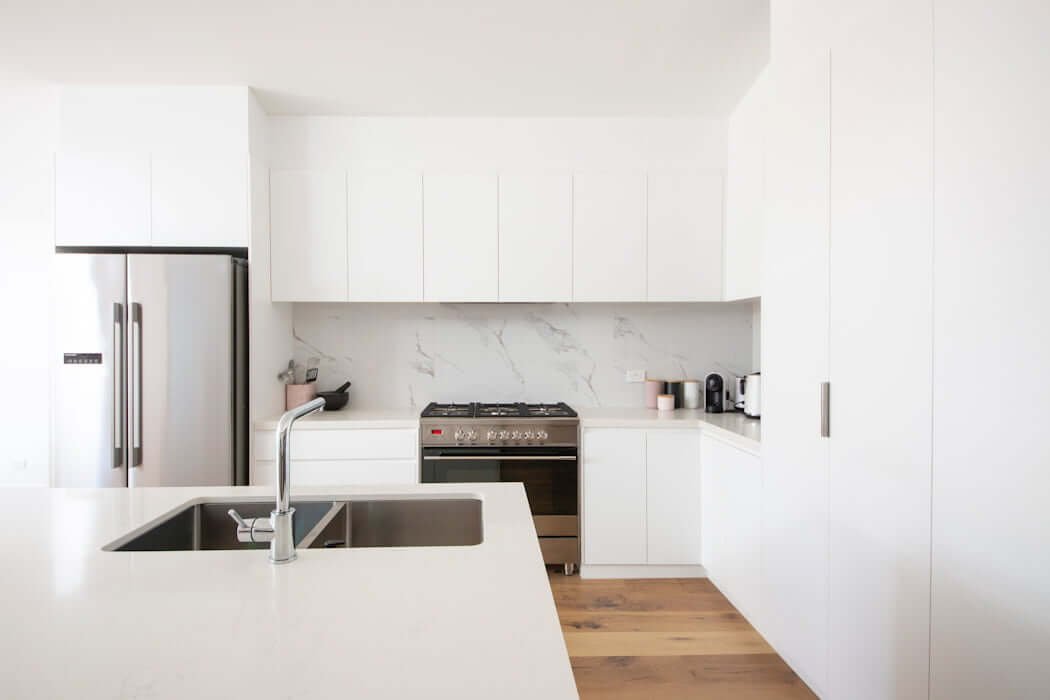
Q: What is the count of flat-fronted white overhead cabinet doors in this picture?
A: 8